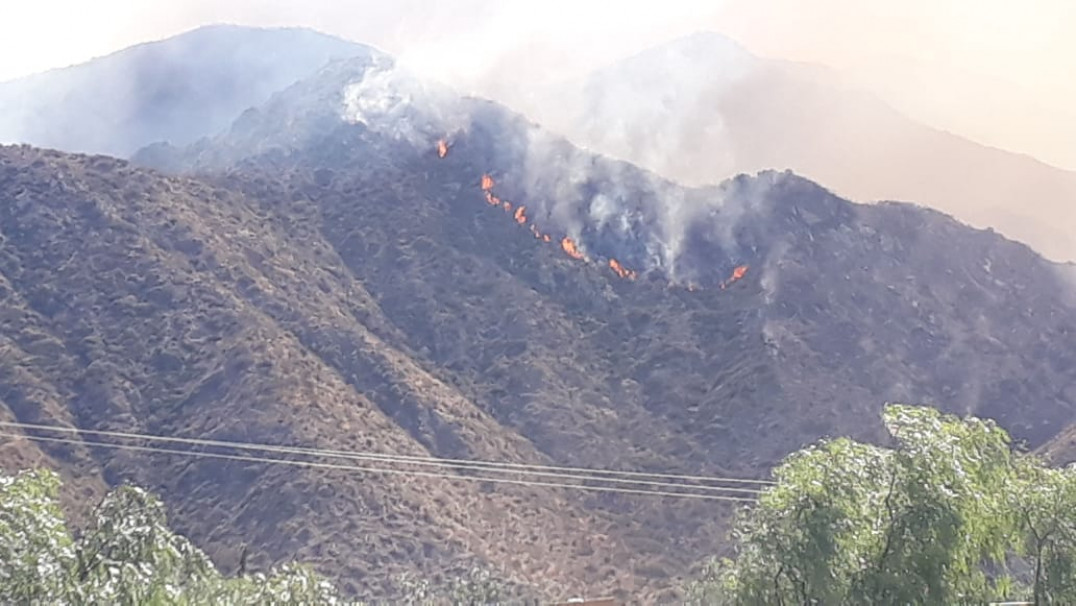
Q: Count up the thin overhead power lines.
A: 3